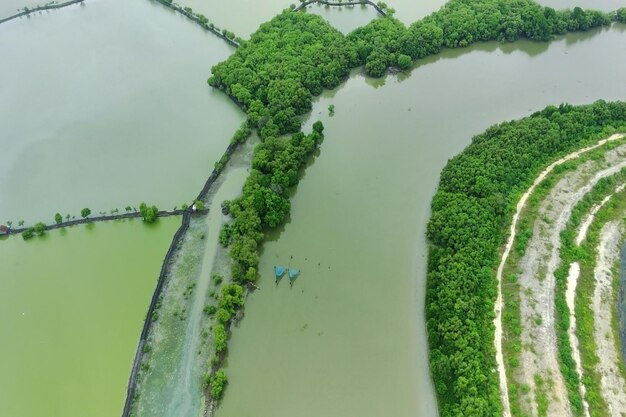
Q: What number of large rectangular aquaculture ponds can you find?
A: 2